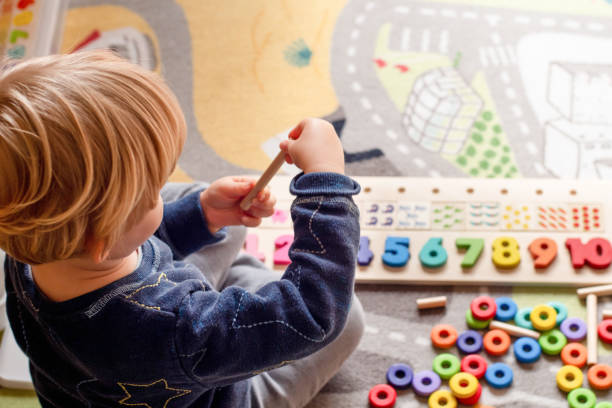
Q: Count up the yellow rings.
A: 4